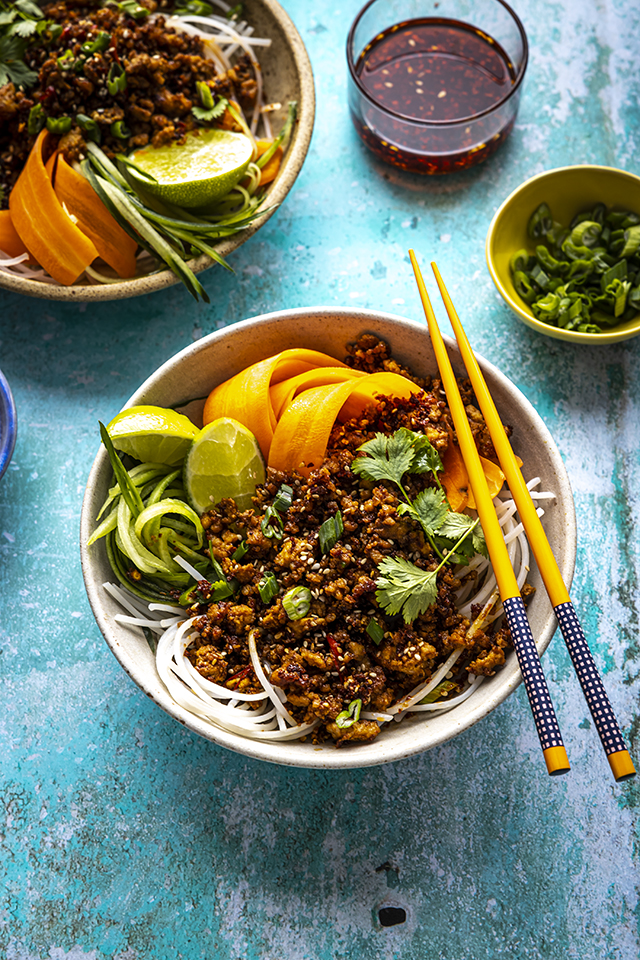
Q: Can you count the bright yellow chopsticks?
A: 2